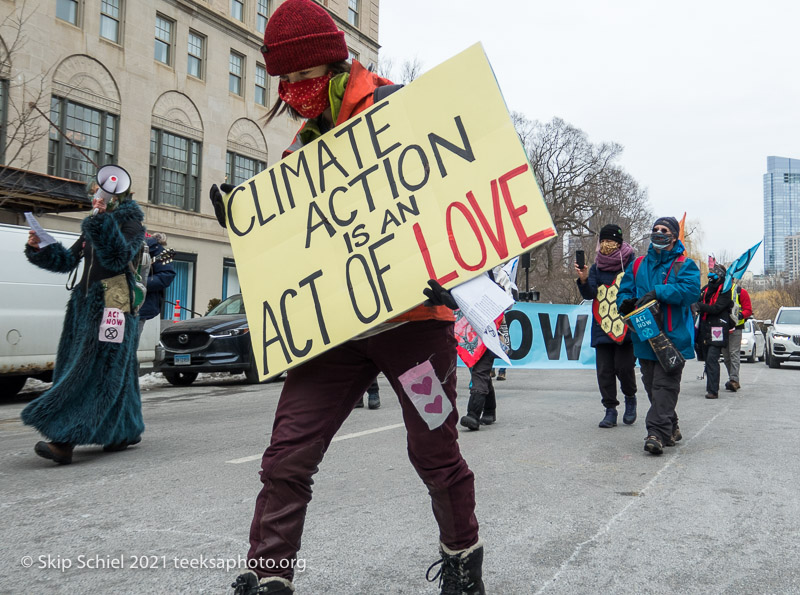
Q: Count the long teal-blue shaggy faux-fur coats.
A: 1